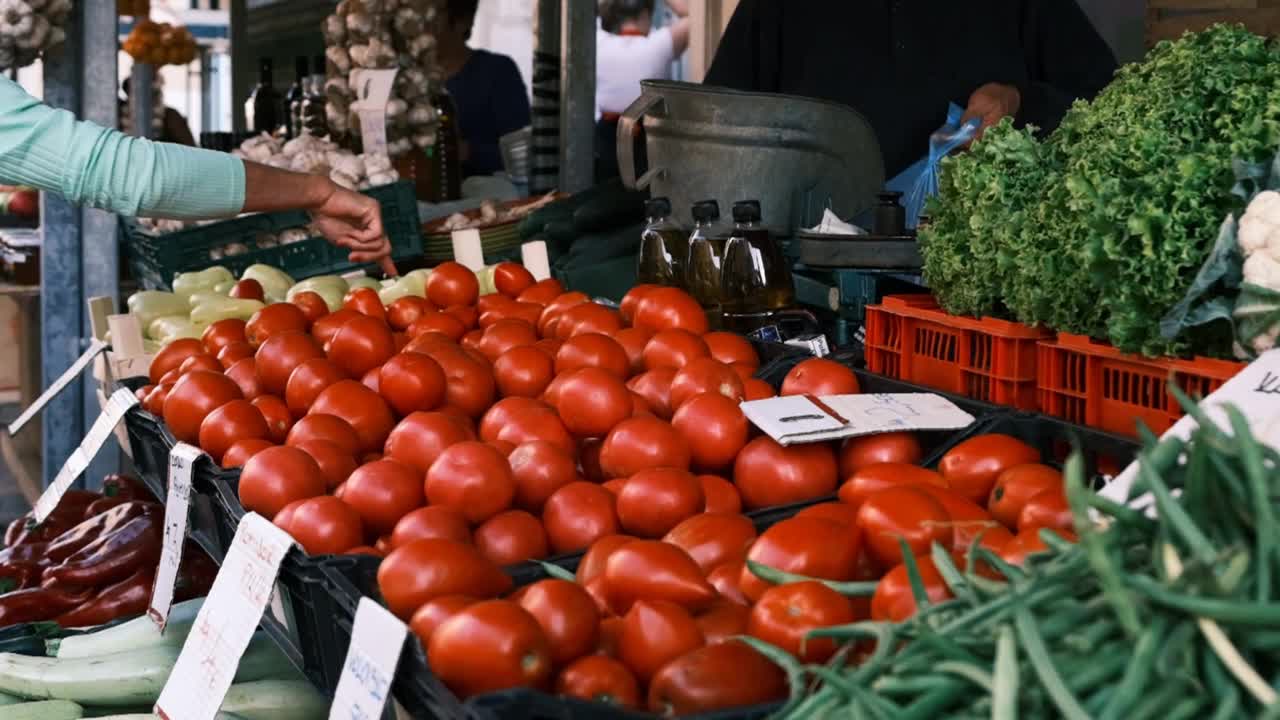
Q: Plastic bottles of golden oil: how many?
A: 3